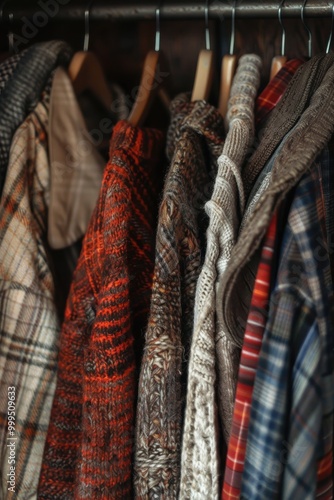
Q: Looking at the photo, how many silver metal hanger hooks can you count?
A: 8